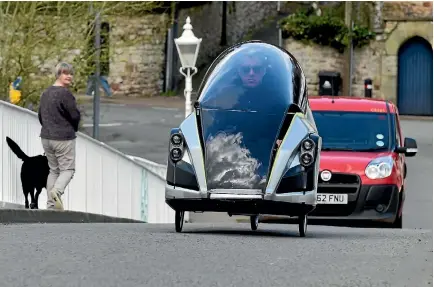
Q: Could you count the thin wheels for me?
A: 3